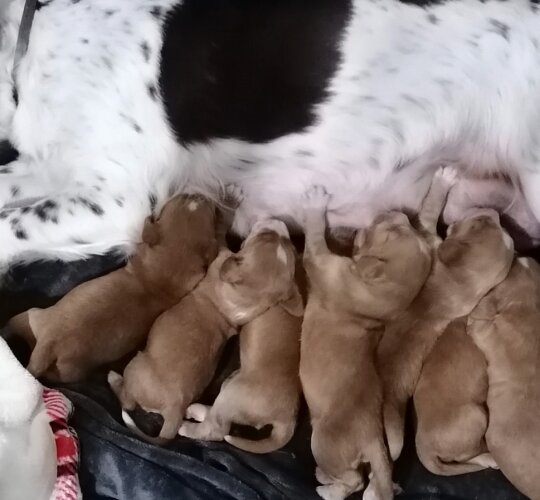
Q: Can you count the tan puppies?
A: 7